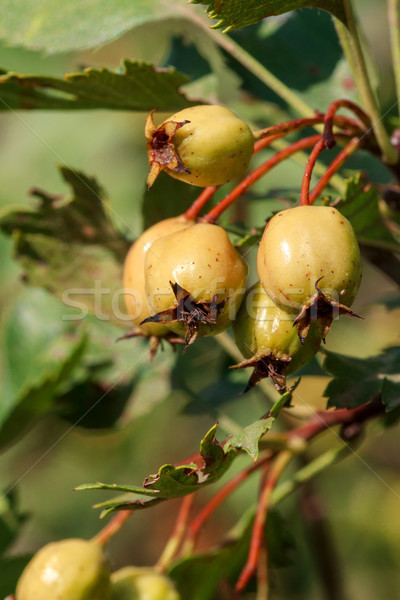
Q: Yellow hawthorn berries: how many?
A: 7